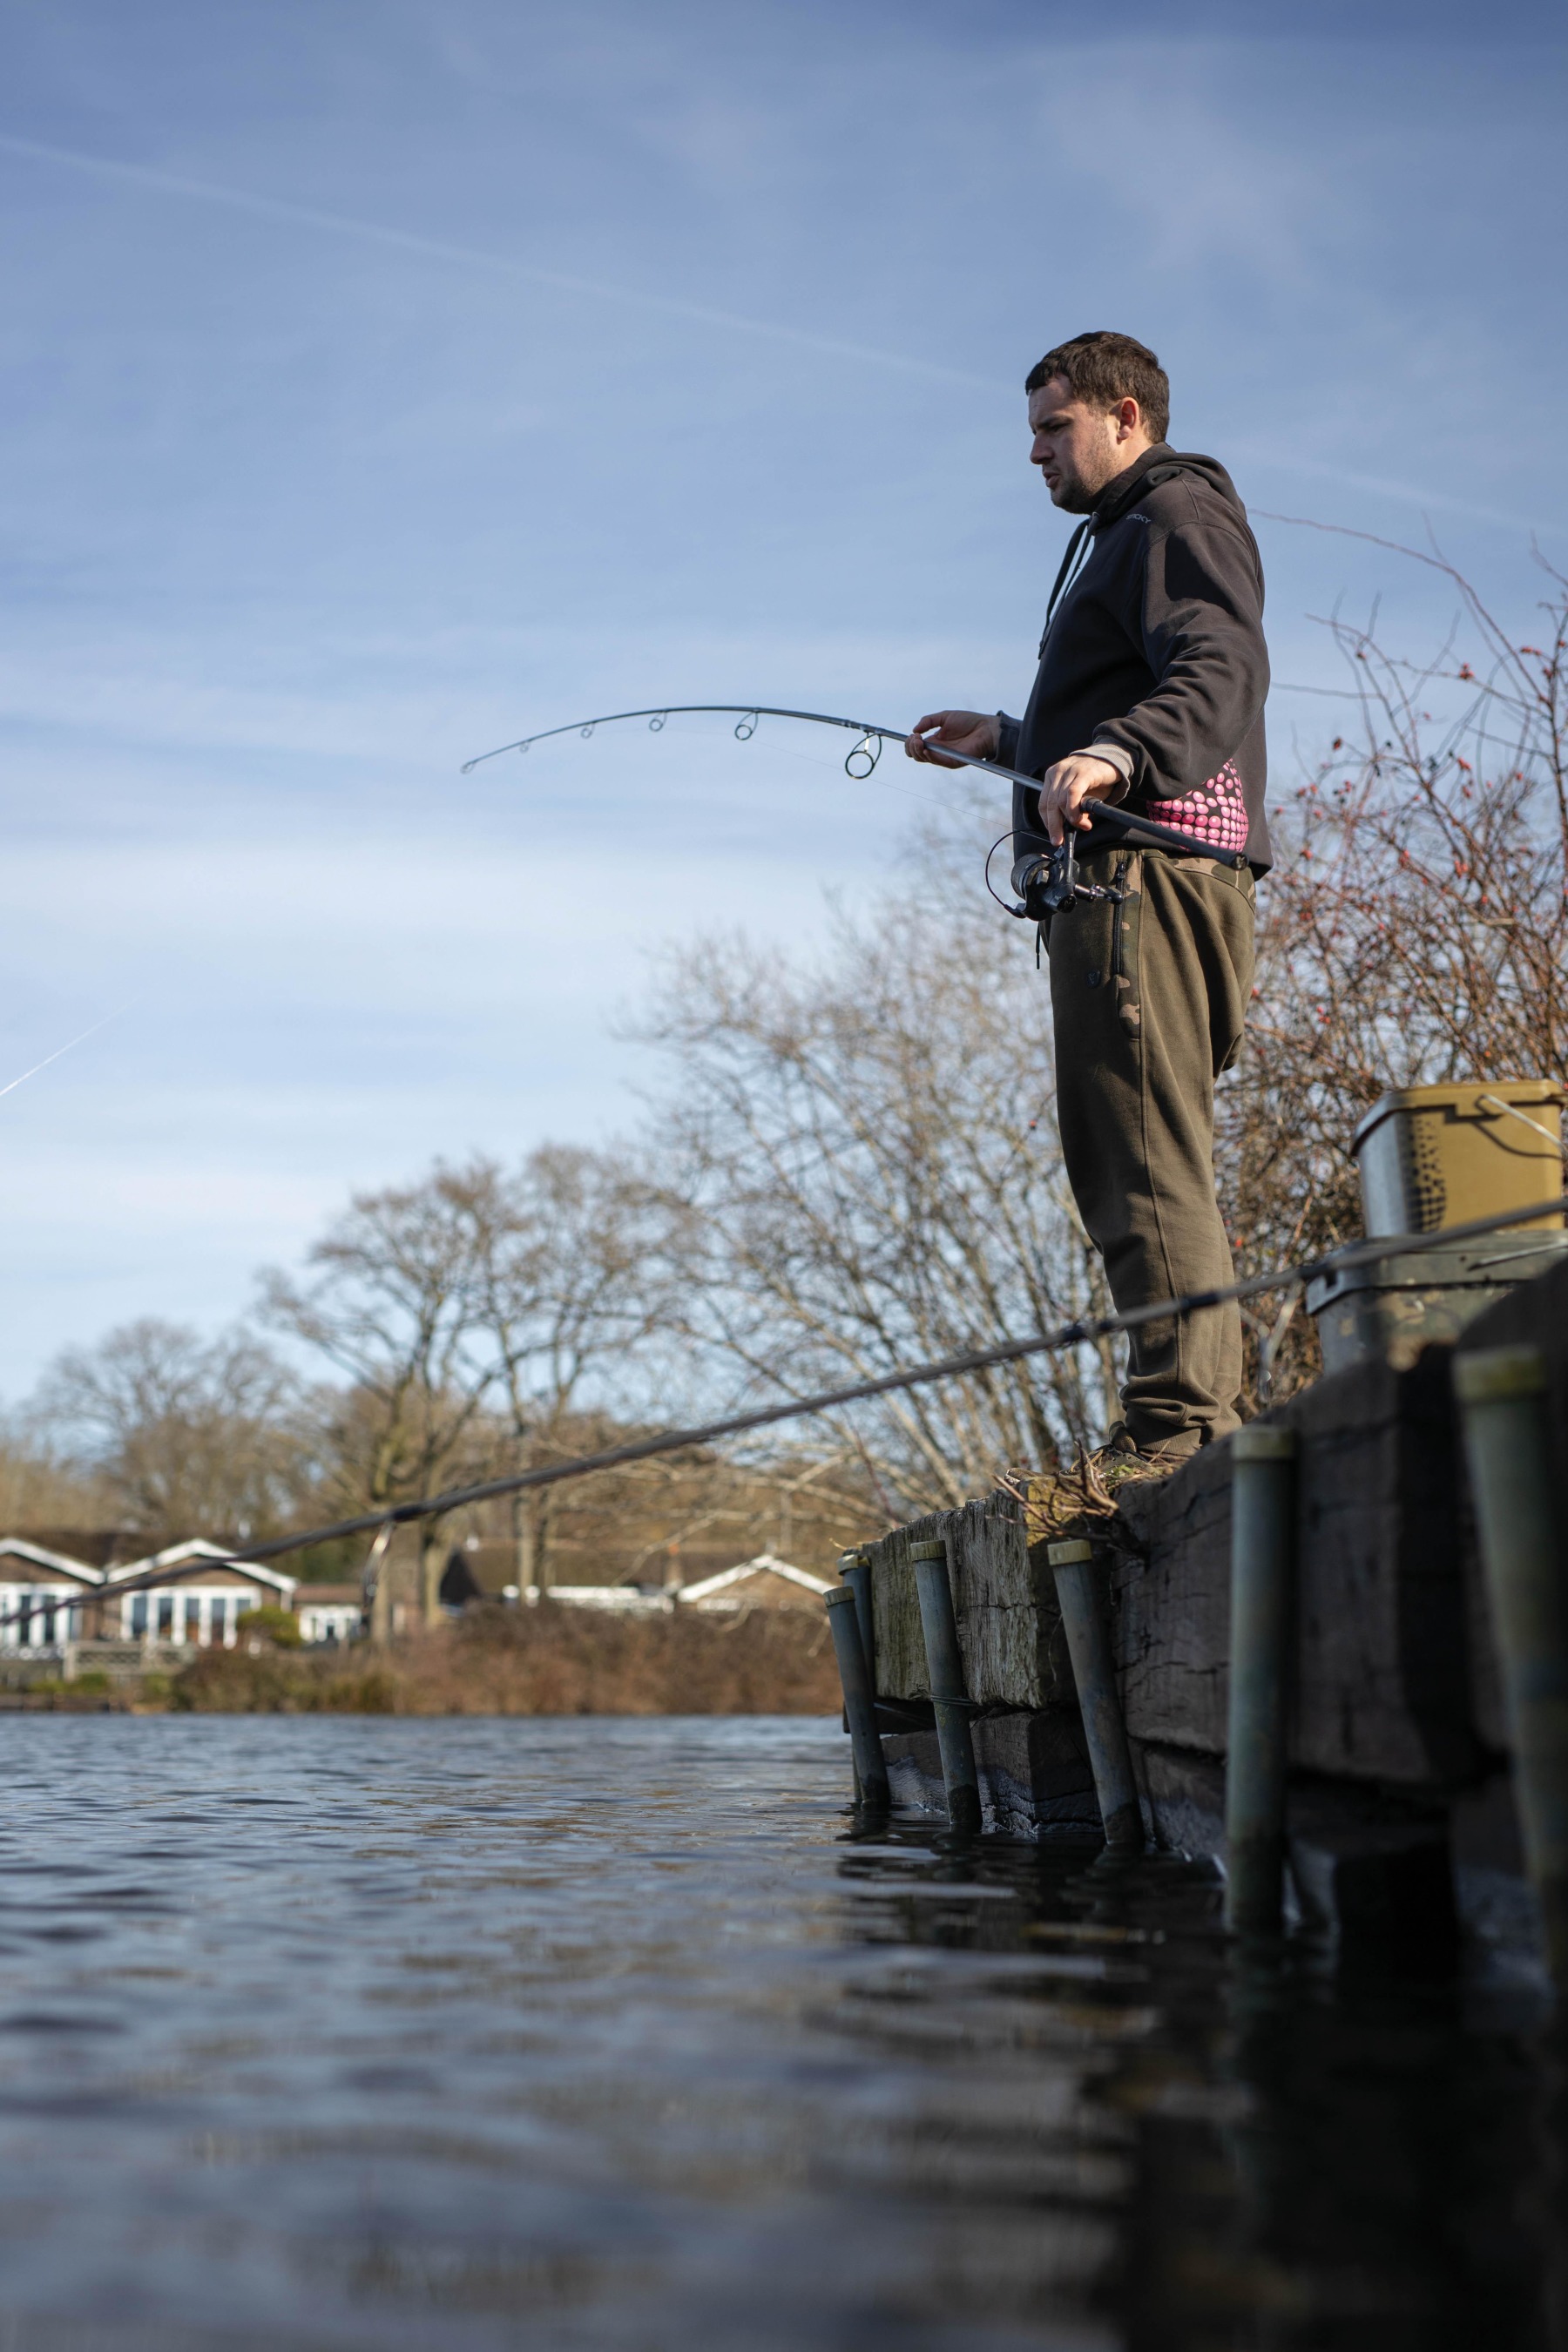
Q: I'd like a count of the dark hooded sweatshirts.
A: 1